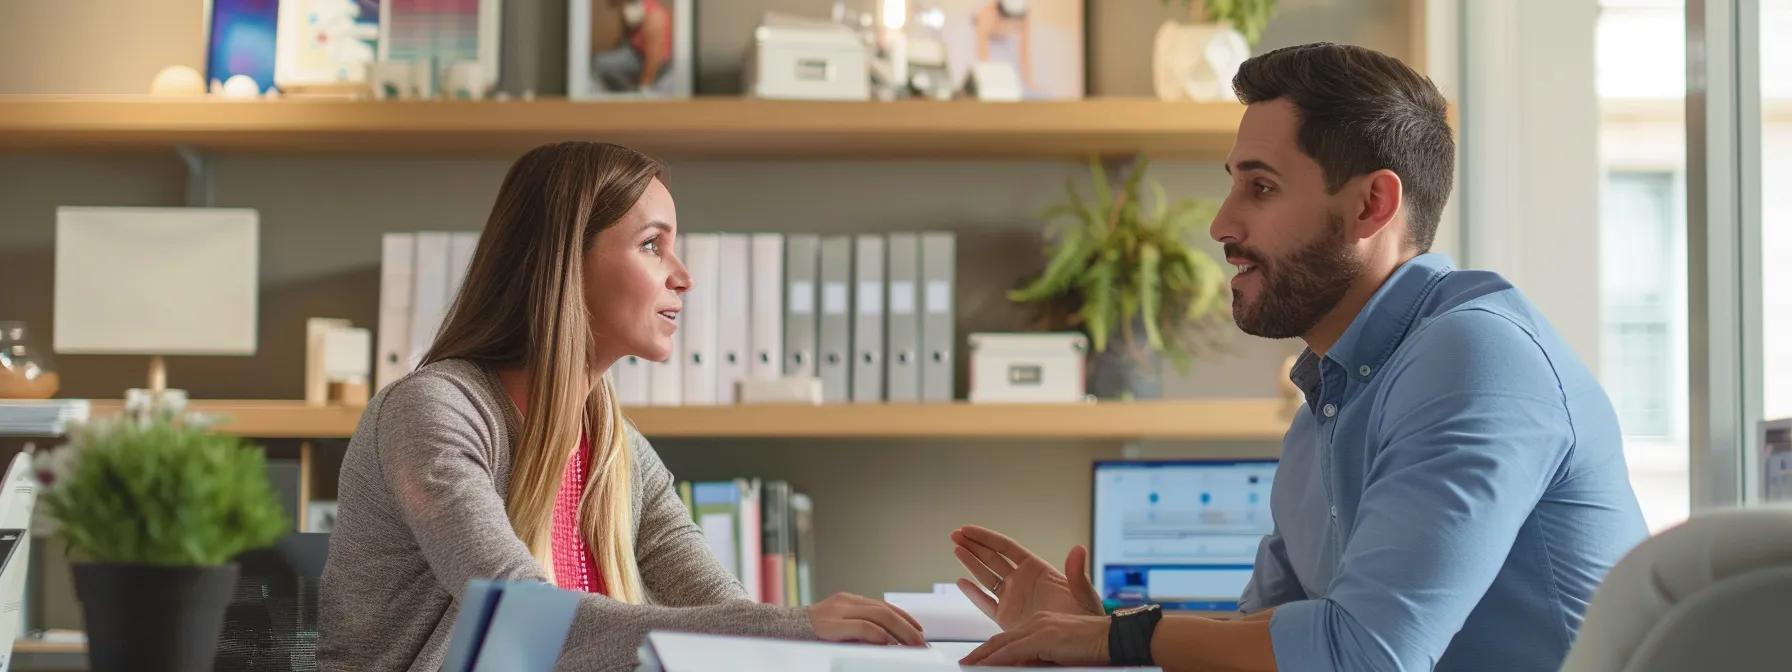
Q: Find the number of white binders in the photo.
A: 8